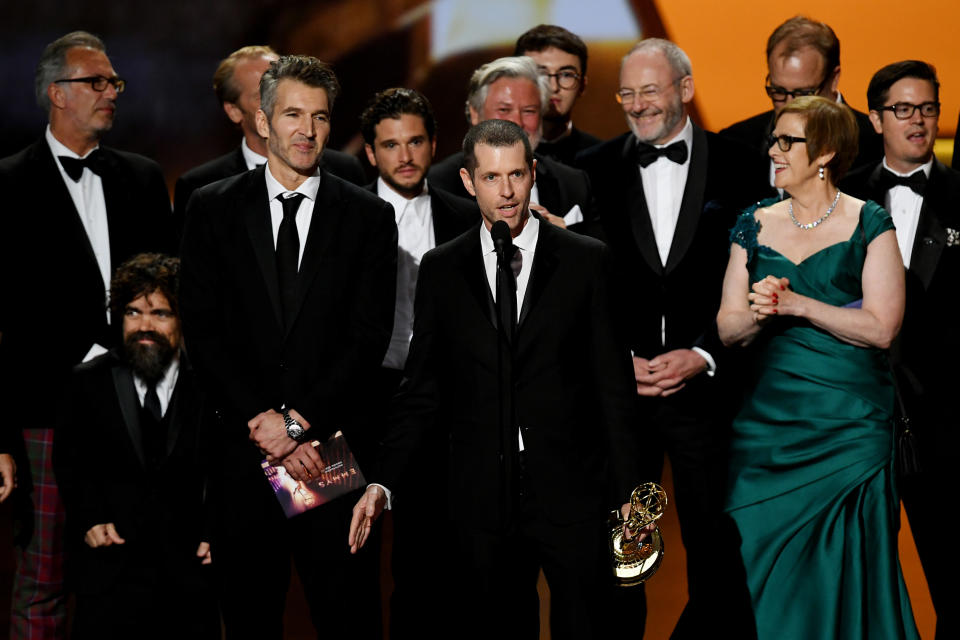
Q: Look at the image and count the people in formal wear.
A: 12